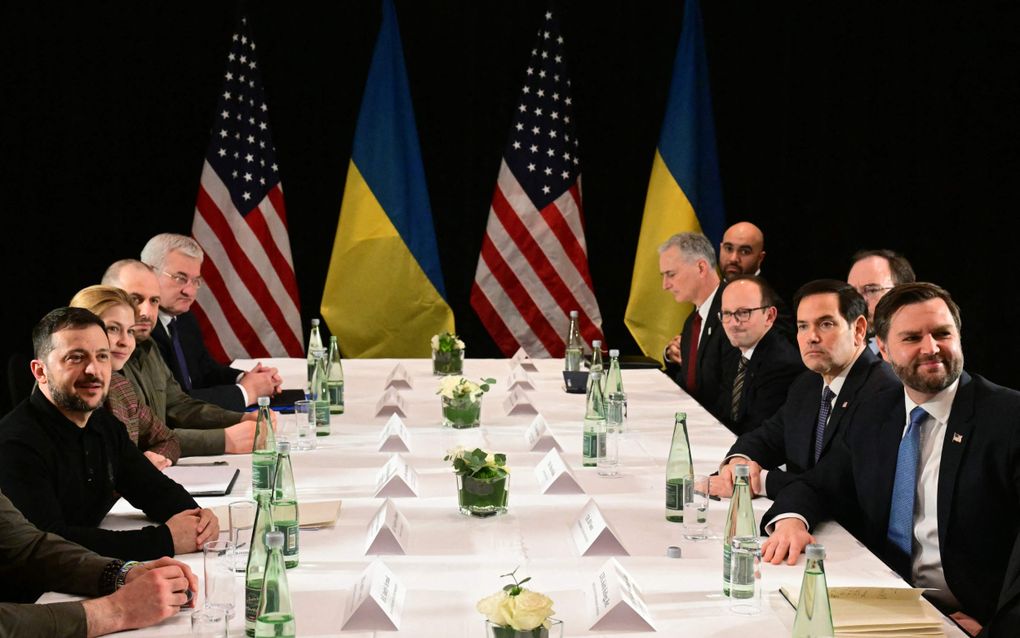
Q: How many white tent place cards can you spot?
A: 13